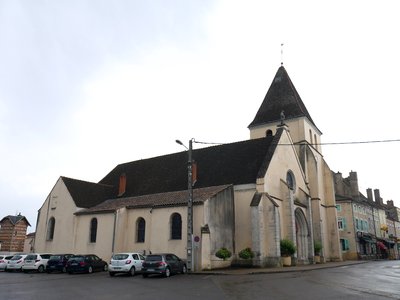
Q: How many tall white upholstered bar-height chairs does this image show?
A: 0